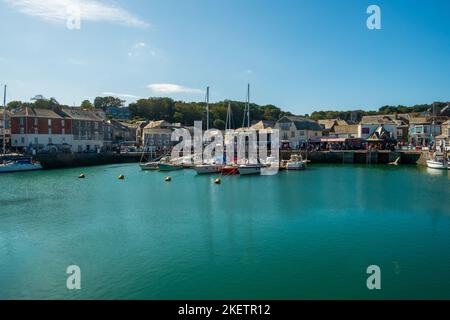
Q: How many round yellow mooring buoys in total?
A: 4